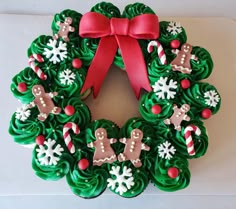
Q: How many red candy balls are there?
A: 10